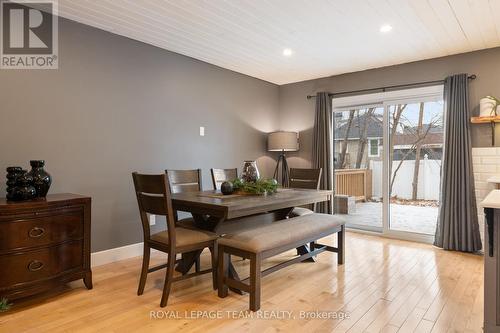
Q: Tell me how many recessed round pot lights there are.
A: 2